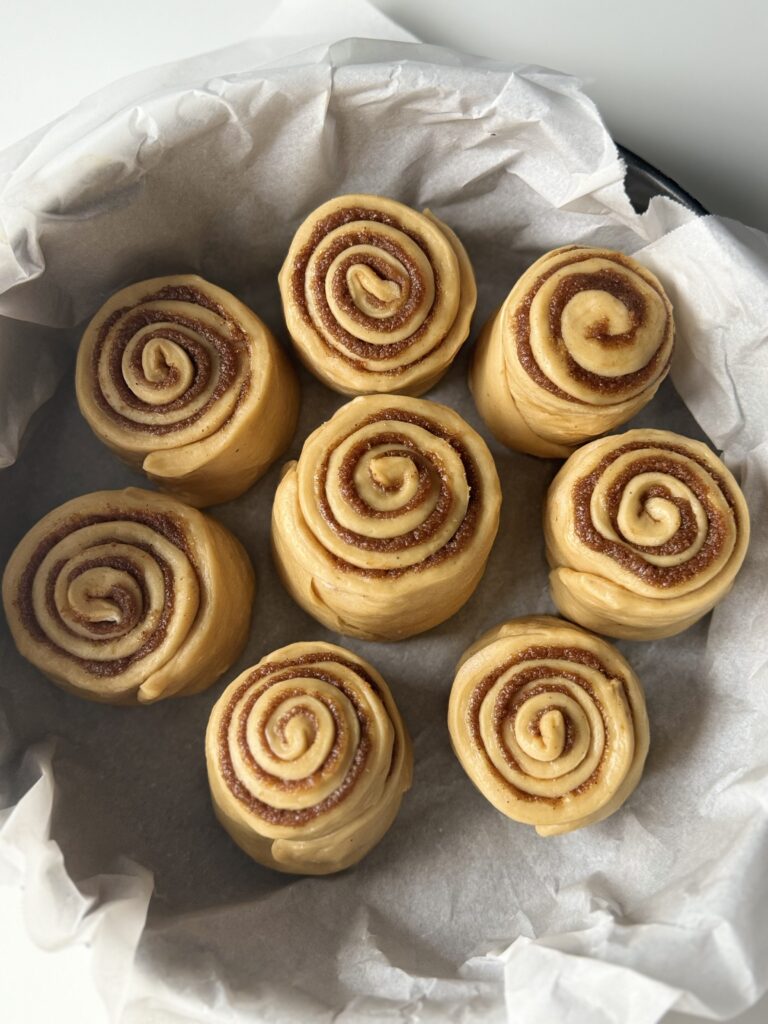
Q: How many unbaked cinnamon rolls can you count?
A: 8